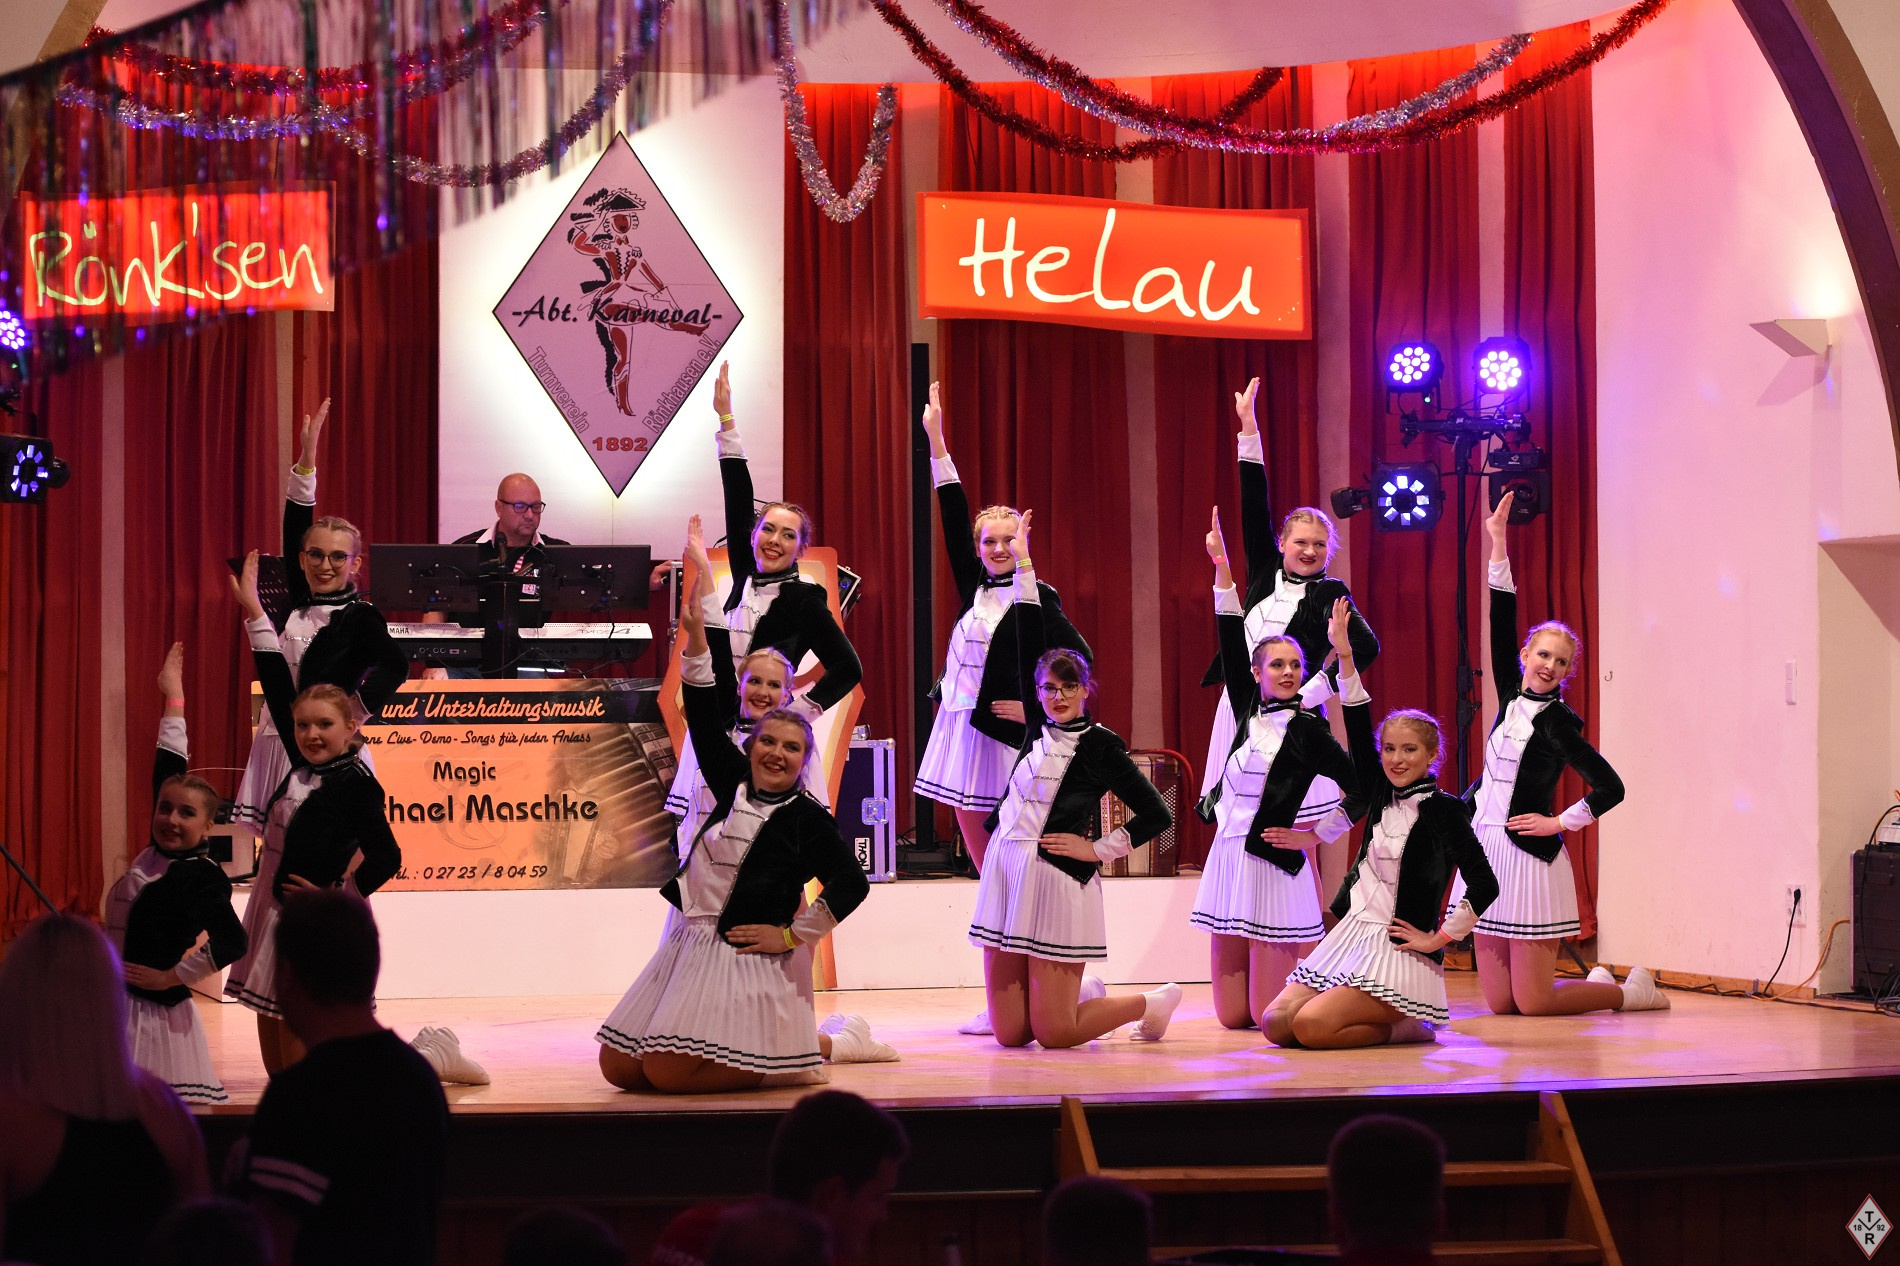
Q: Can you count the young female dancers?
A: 12